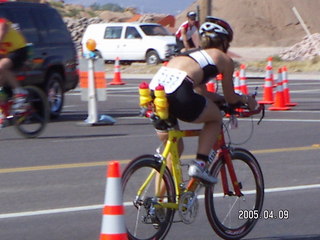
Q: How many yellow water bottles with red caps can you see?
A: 2